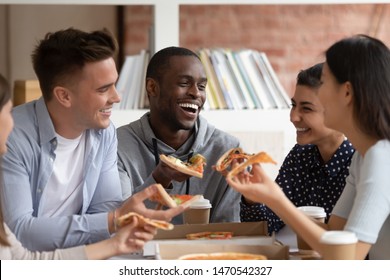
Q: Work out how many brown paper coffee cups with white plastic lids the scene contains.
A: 3